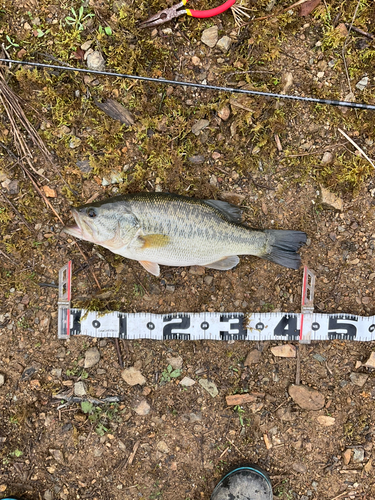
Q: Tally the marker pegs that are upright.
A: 2